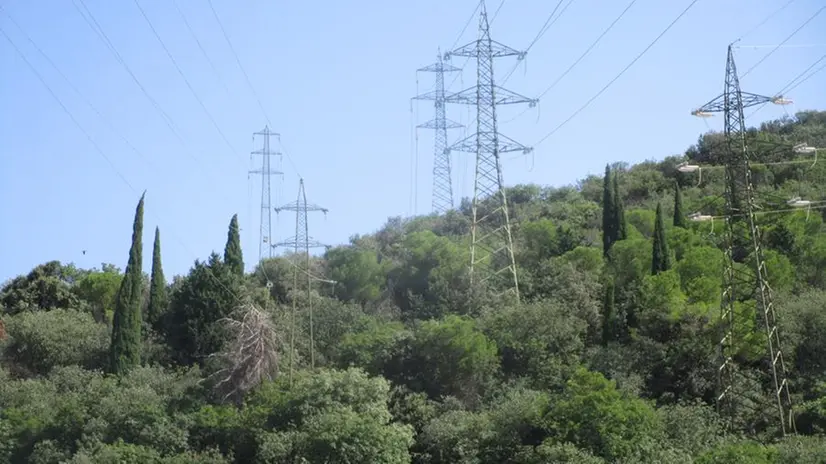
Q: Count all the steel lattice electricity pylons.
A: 5